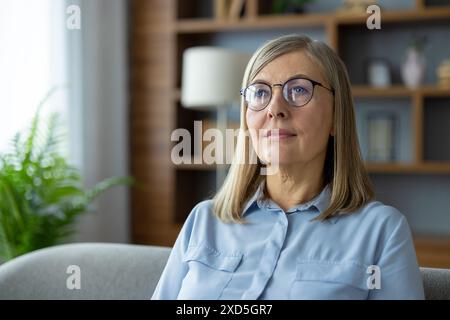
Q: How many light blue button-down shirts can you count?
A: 1